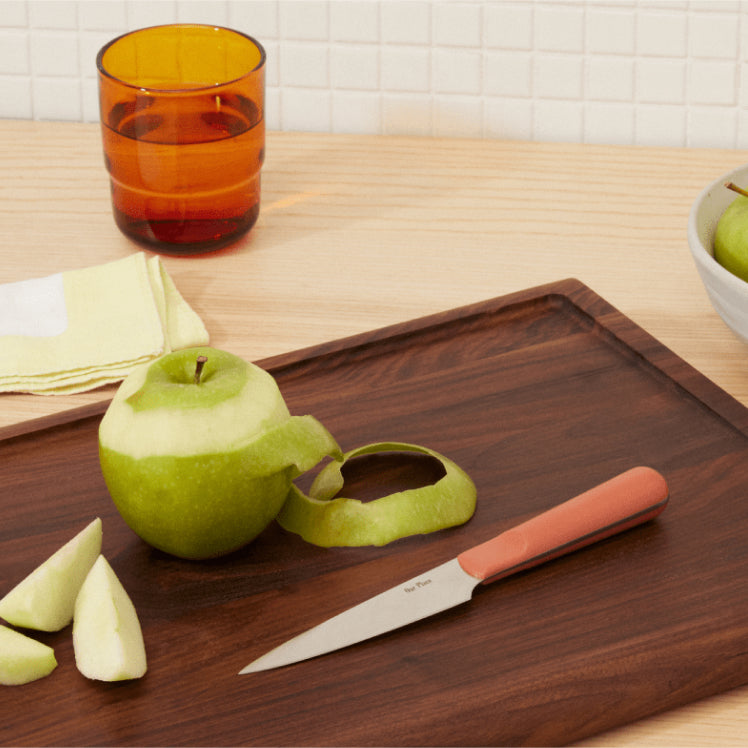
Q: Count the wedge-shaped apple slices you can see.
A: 3